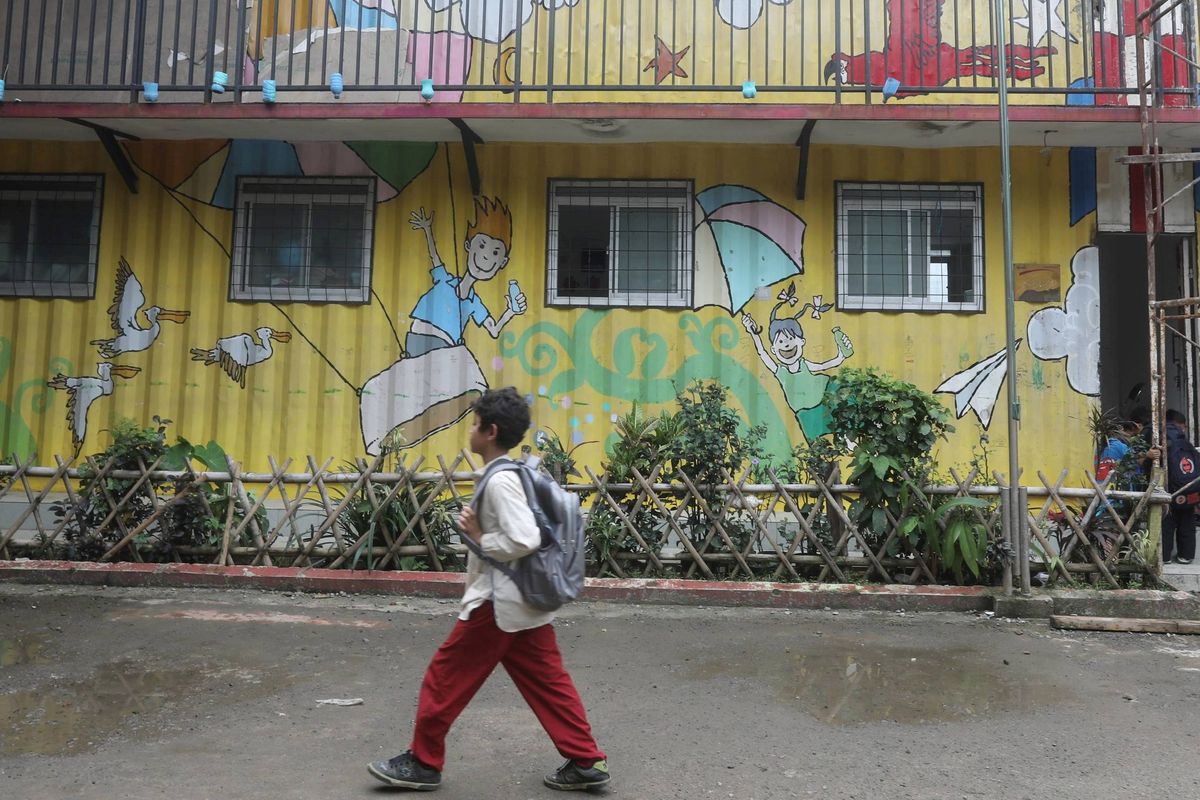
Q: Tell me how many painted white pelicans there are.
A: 3